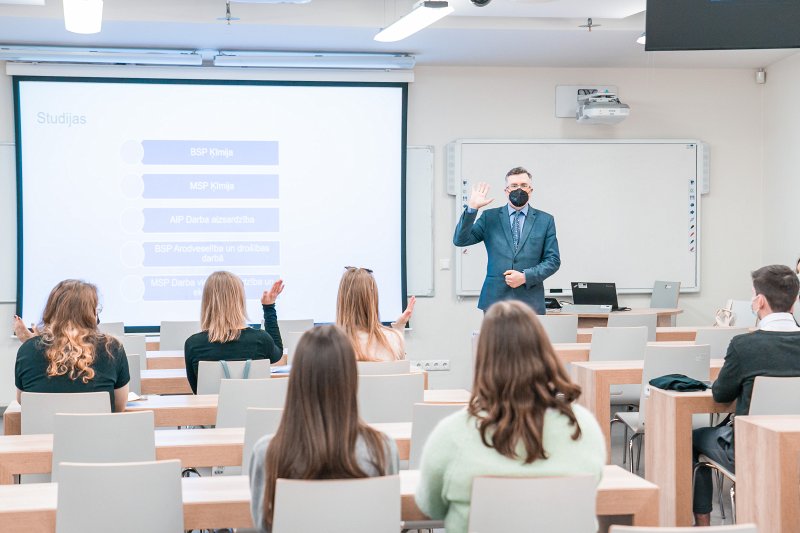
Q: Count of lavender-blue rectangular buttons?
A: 5